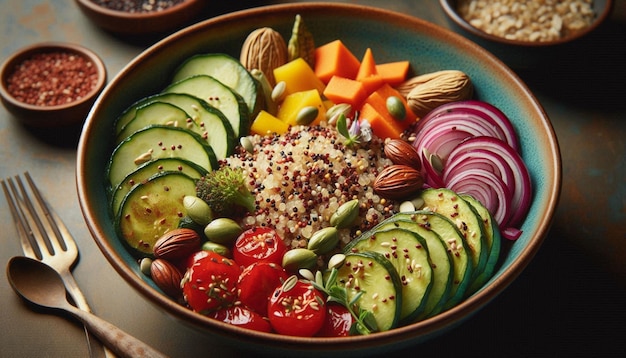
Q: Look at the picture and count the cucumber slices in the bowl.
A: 13